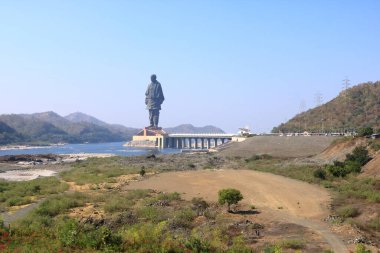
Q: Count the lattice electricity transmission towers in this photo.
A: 3